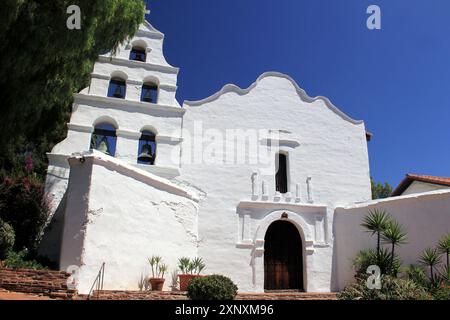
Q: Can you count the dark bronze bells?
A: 5